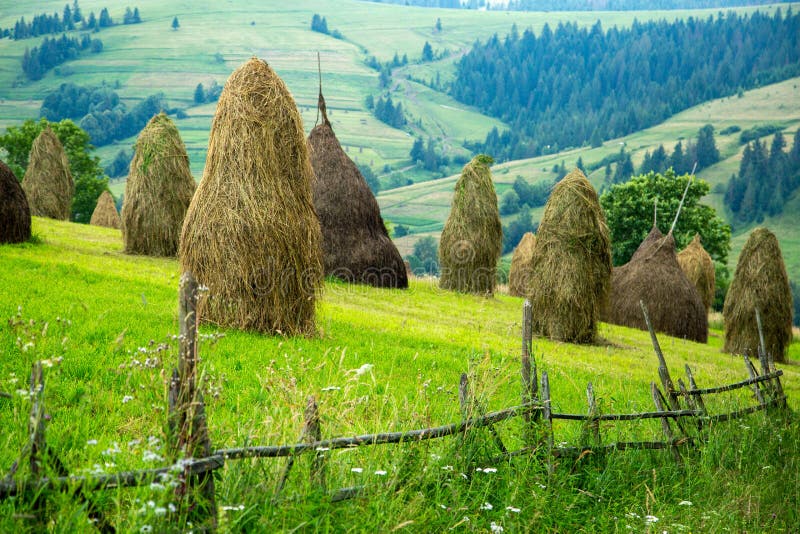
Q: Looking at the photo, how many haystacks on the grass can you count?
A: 12